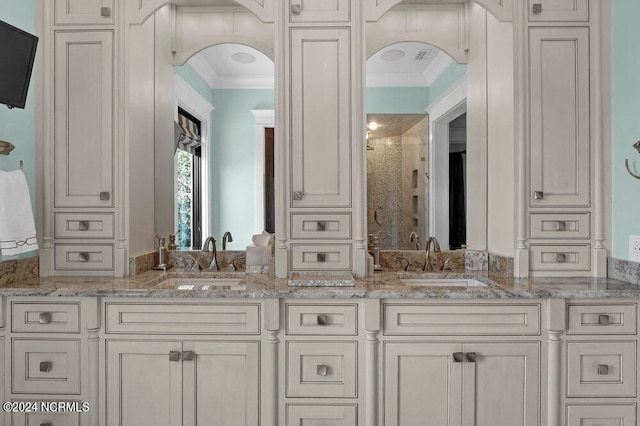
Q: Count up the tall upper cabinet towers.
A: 3